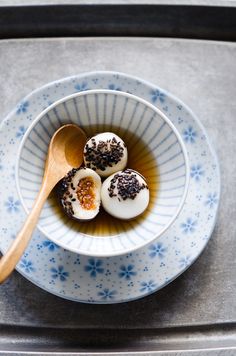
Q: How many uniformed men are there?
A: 0